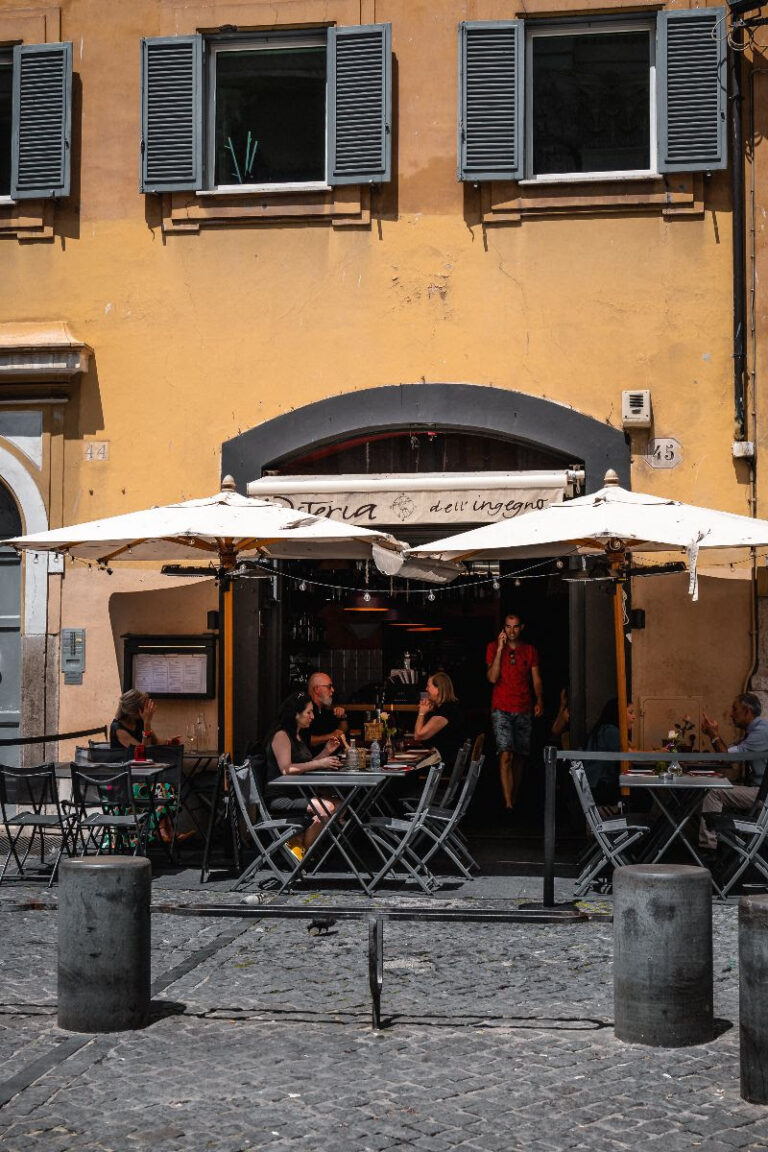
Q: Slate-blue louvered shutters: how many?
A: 5